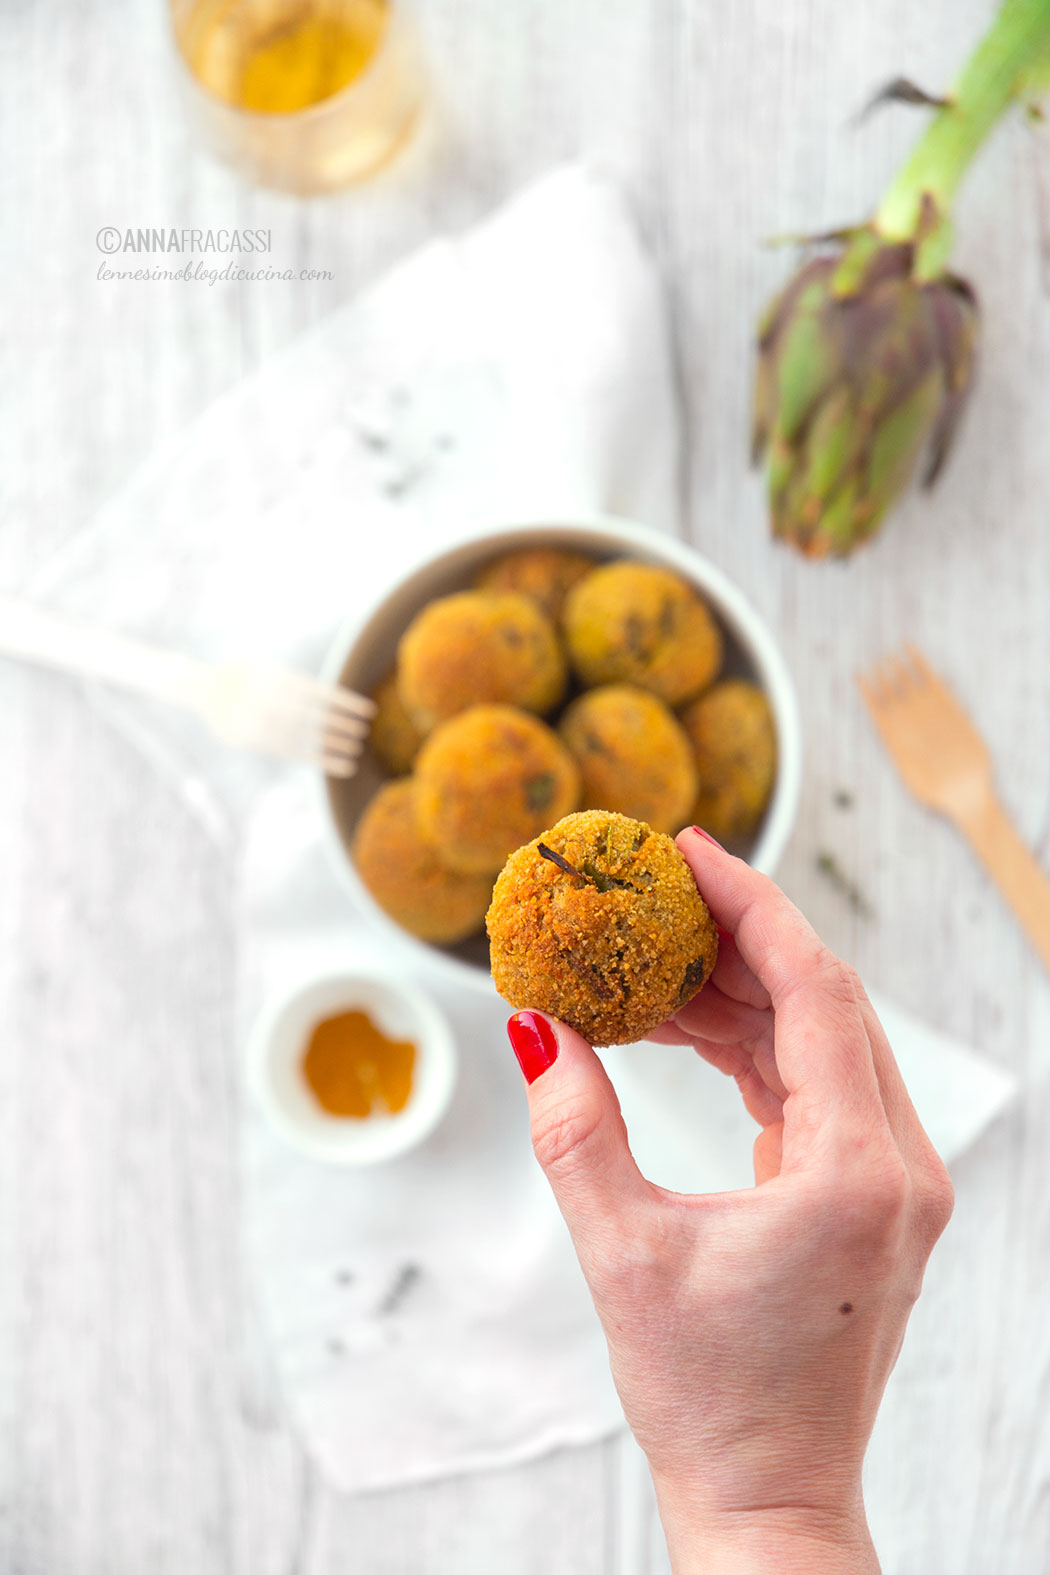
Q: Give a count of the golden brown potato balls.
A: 9